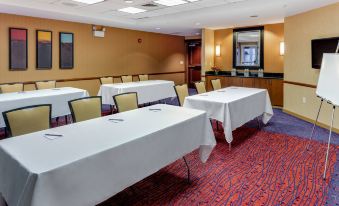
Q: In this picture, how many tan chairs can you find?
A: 11